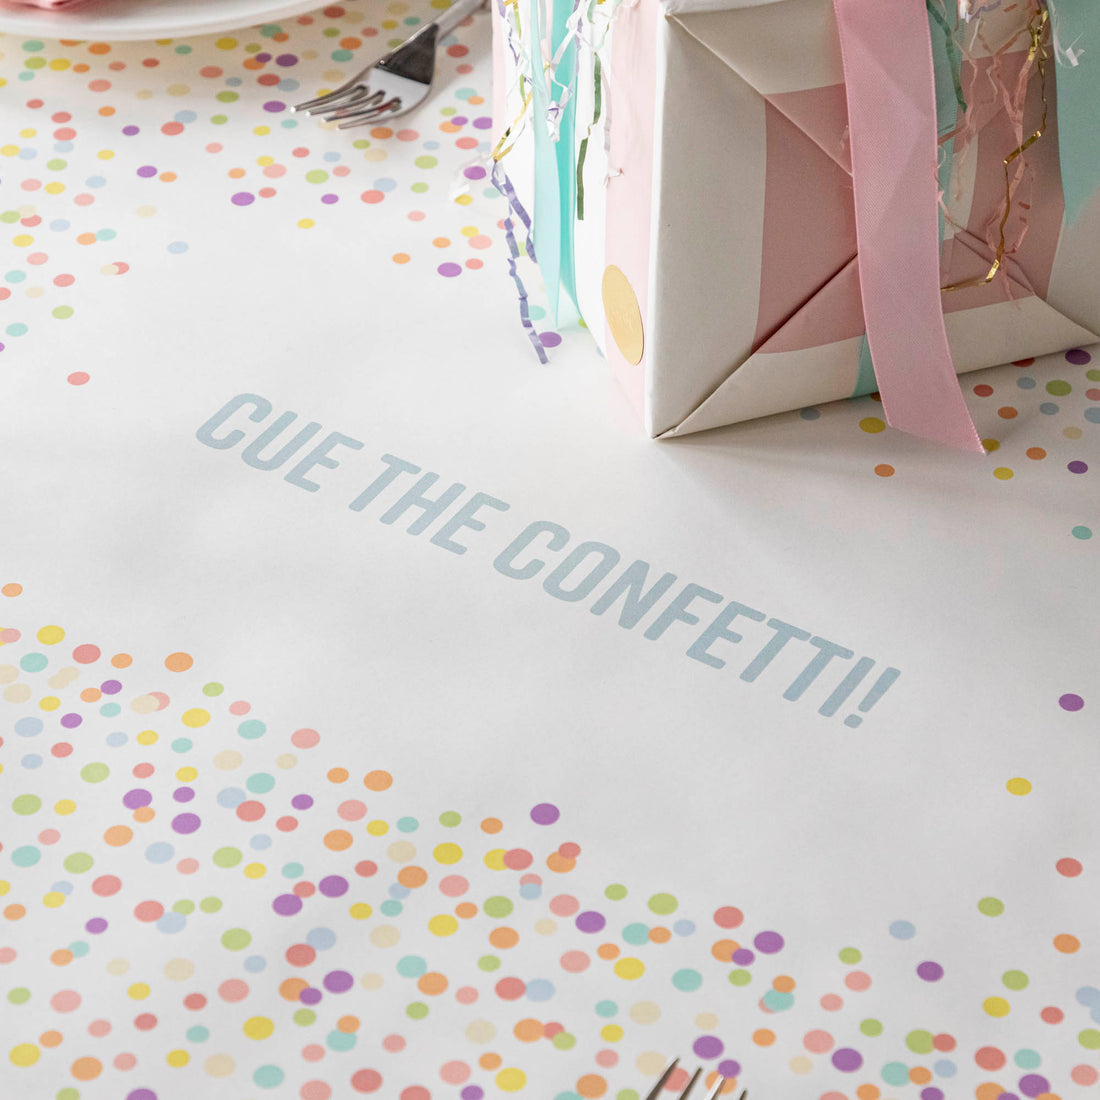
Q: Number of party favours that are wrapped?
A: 1